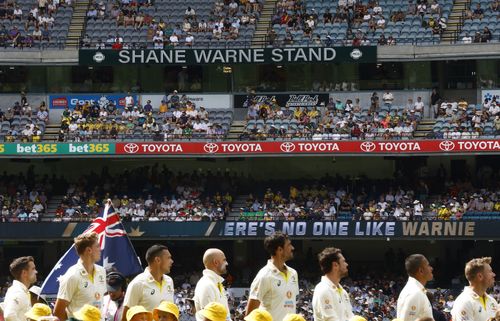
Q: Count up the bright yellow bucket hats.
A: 8